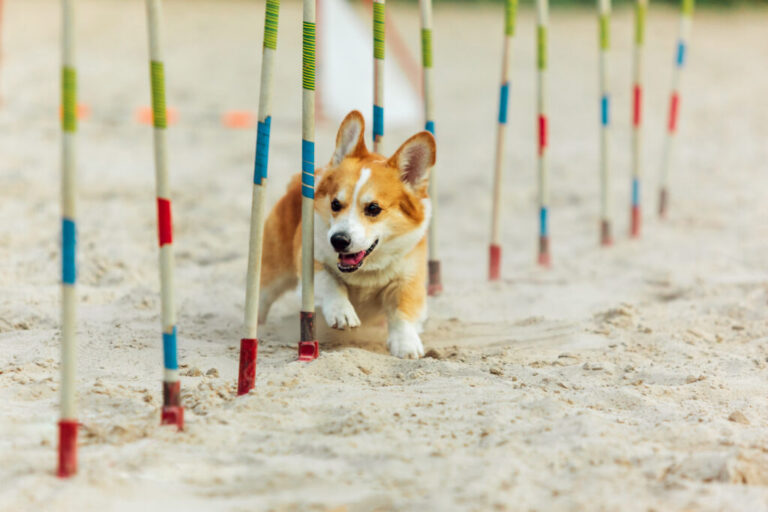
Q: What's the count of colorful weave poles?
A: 11